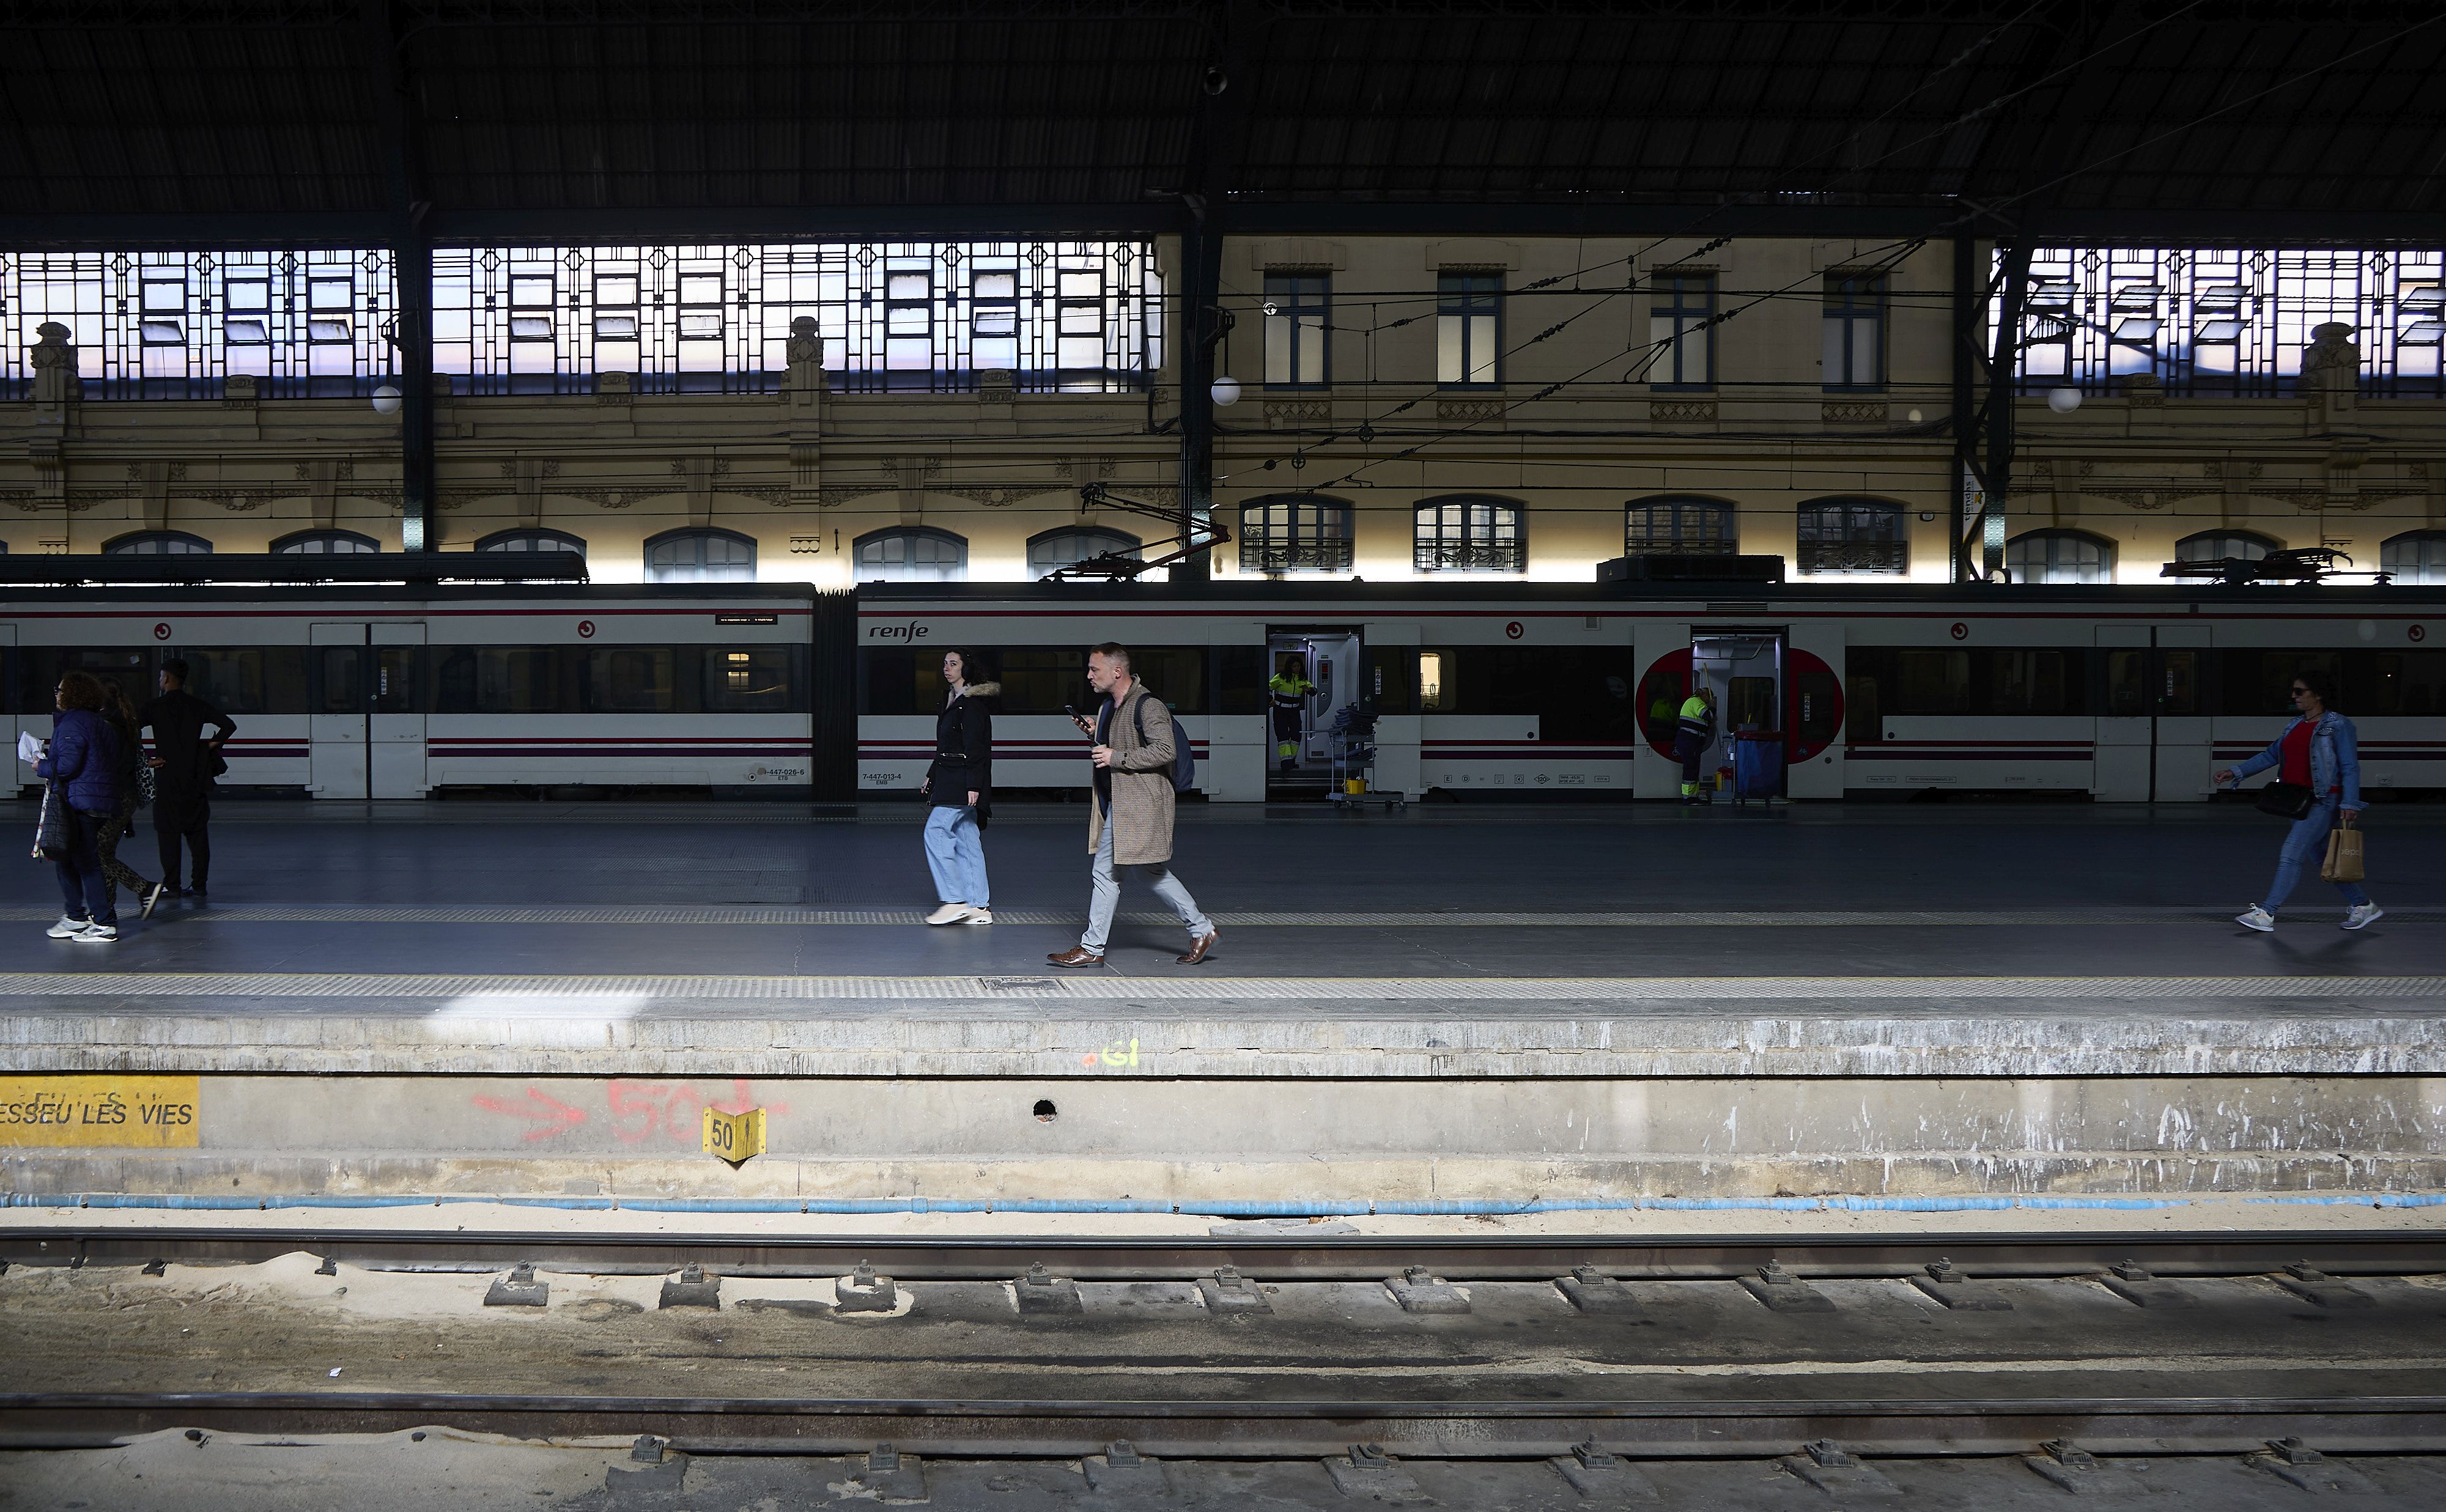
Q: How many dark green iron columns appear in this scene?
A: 3